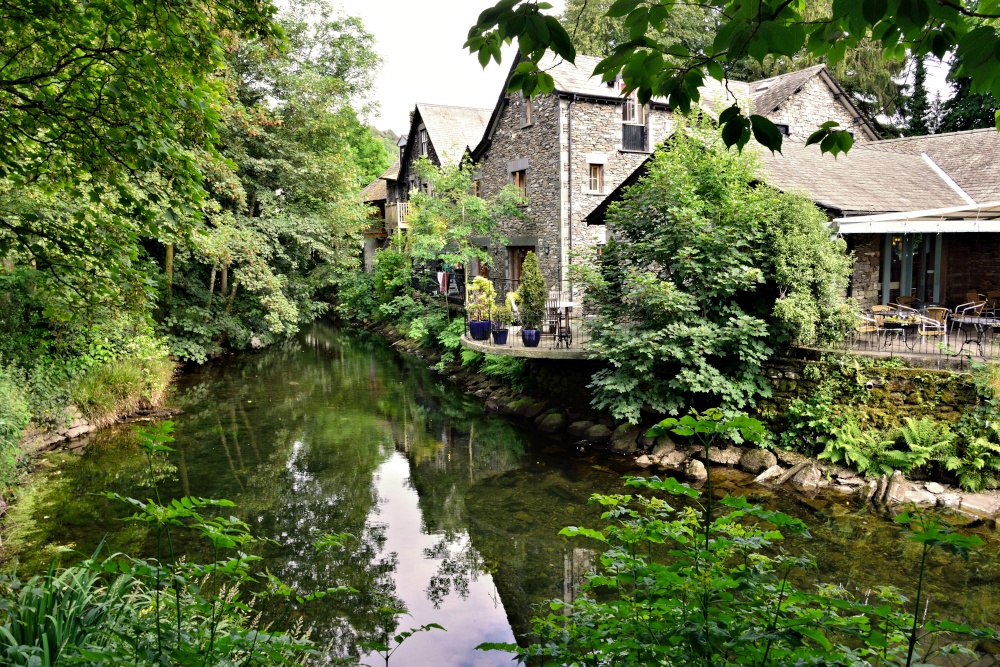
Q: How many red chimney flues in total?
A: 0